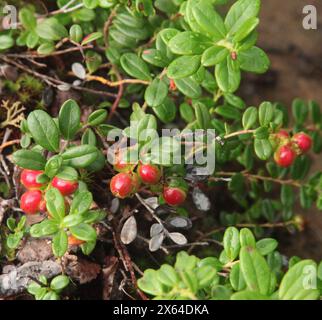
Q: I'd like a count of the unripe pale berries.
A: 0